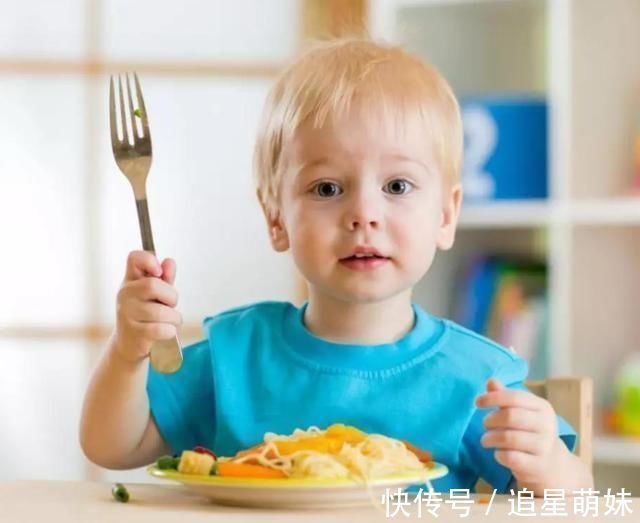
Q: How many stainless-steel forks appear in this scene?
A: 1